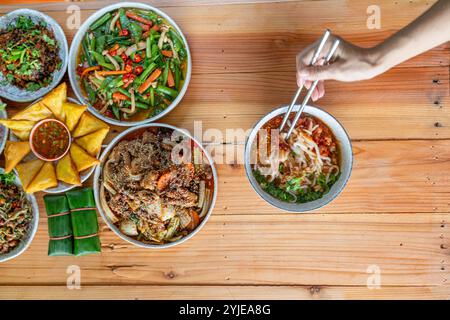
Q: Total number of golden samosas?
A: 11